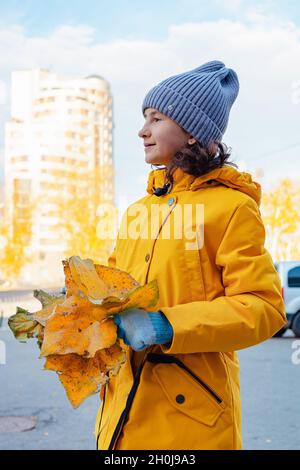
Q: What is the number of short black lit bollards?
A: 0